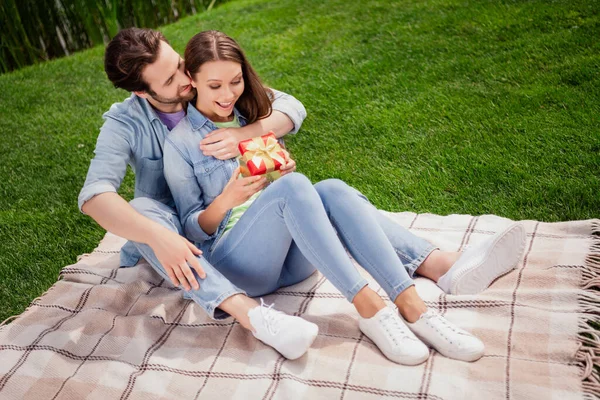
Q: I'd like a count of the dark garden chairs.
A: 0